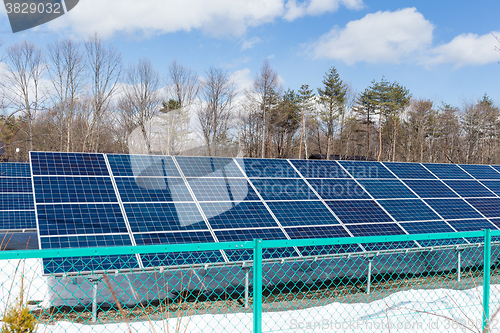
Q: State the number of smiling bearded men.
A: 0